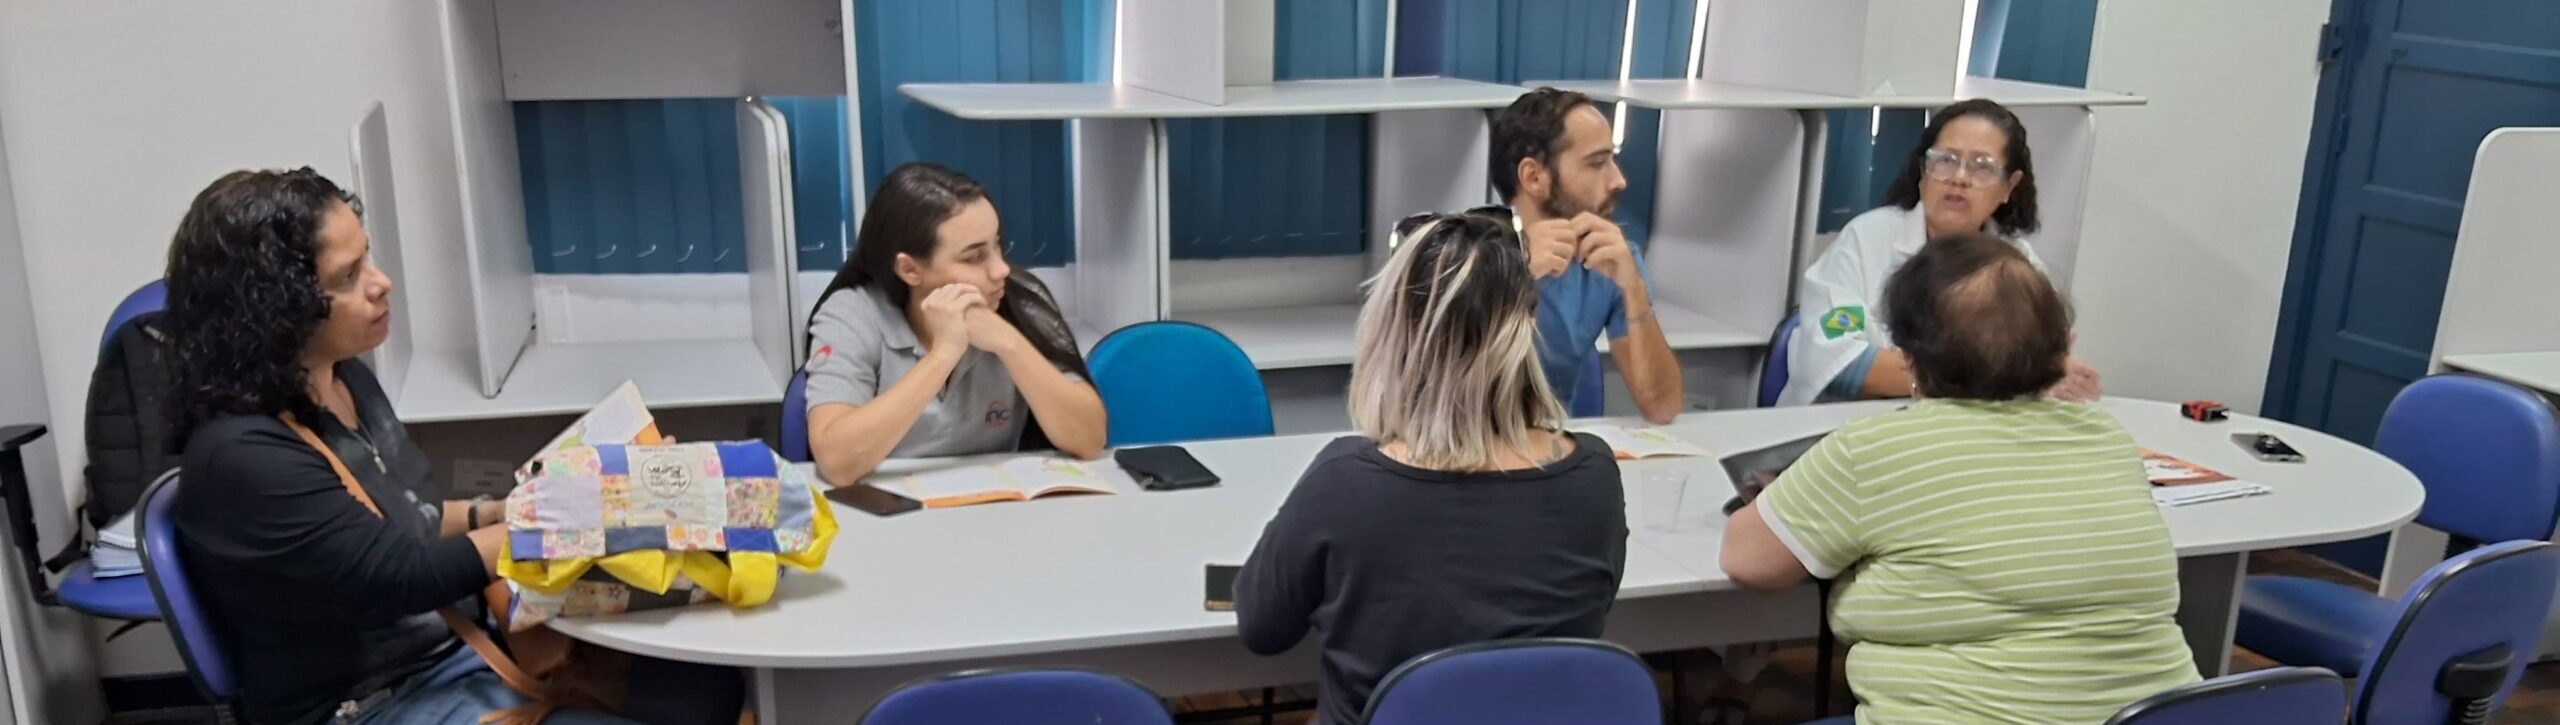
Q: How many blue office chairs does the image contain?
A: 11